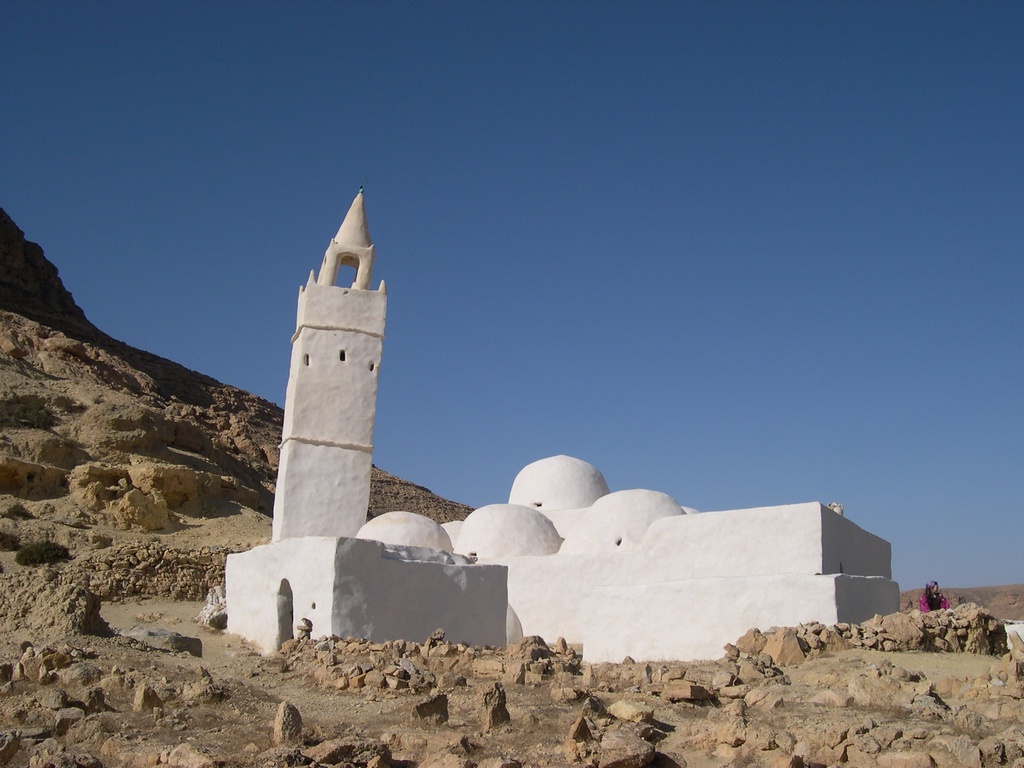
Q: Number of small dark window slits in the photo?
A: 3